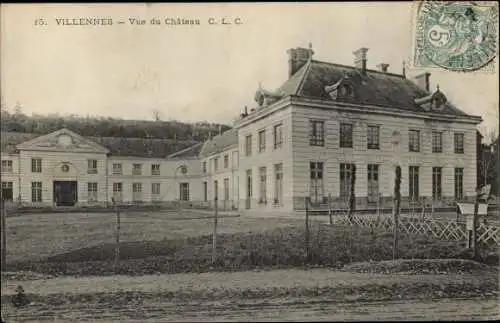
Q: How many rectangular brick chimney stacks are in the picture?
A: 4